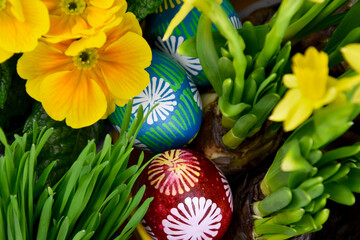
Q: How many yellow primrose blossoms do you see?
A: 3